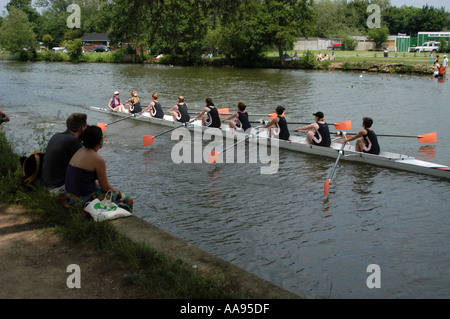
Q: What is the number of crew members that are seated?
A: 9